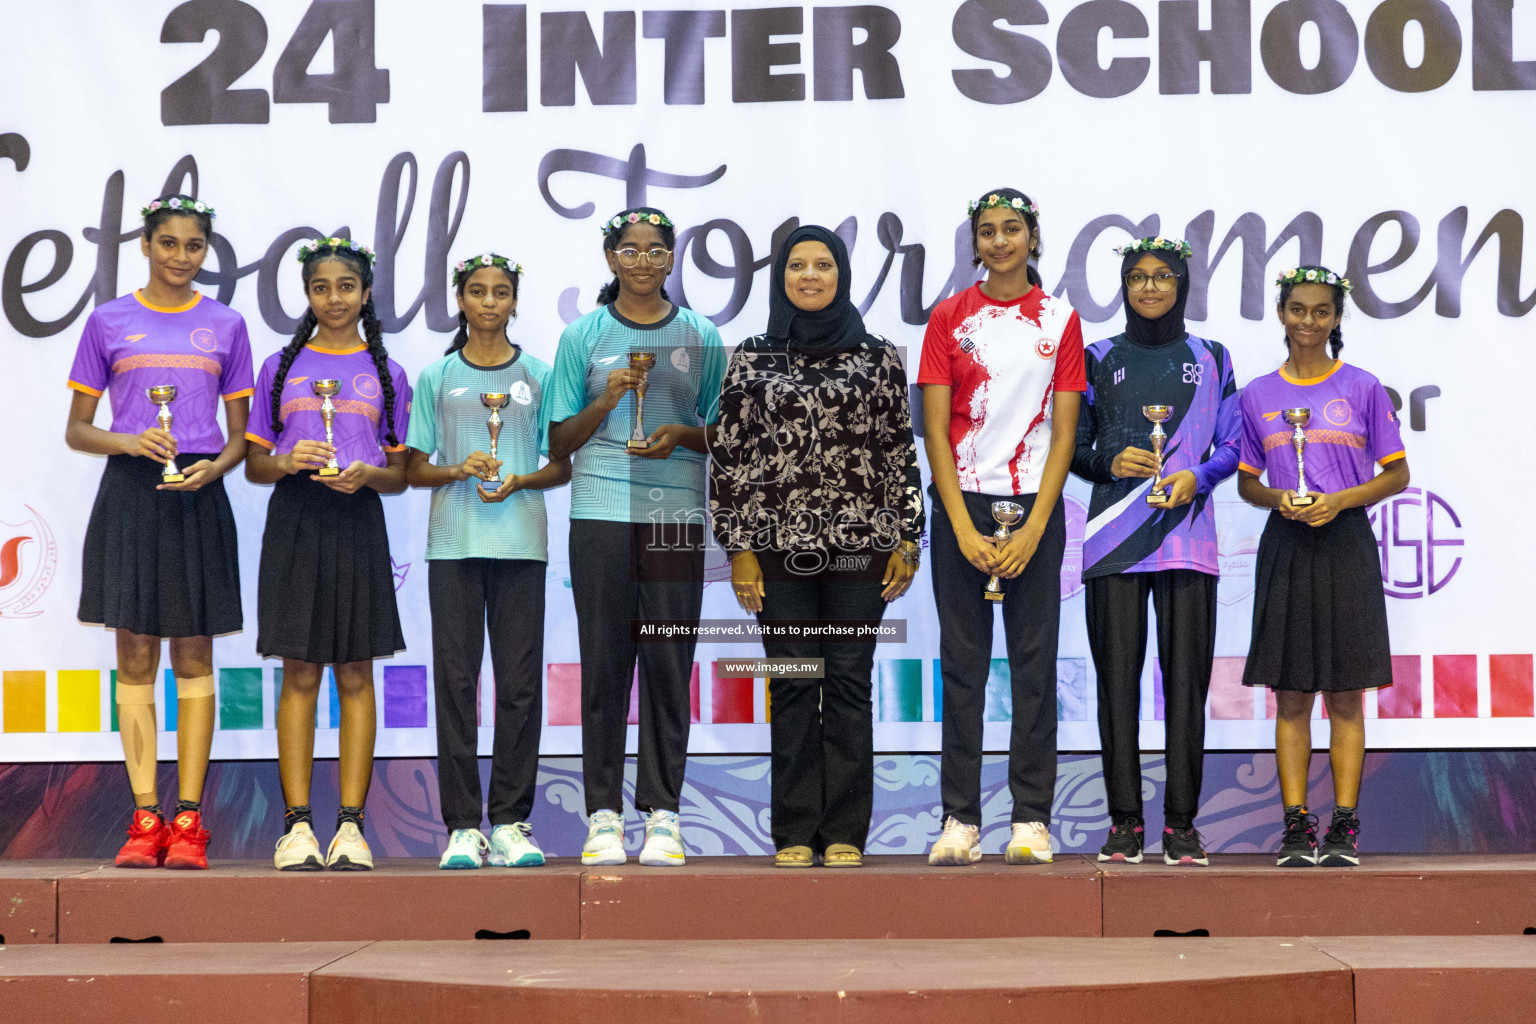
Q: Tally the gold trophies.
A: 7